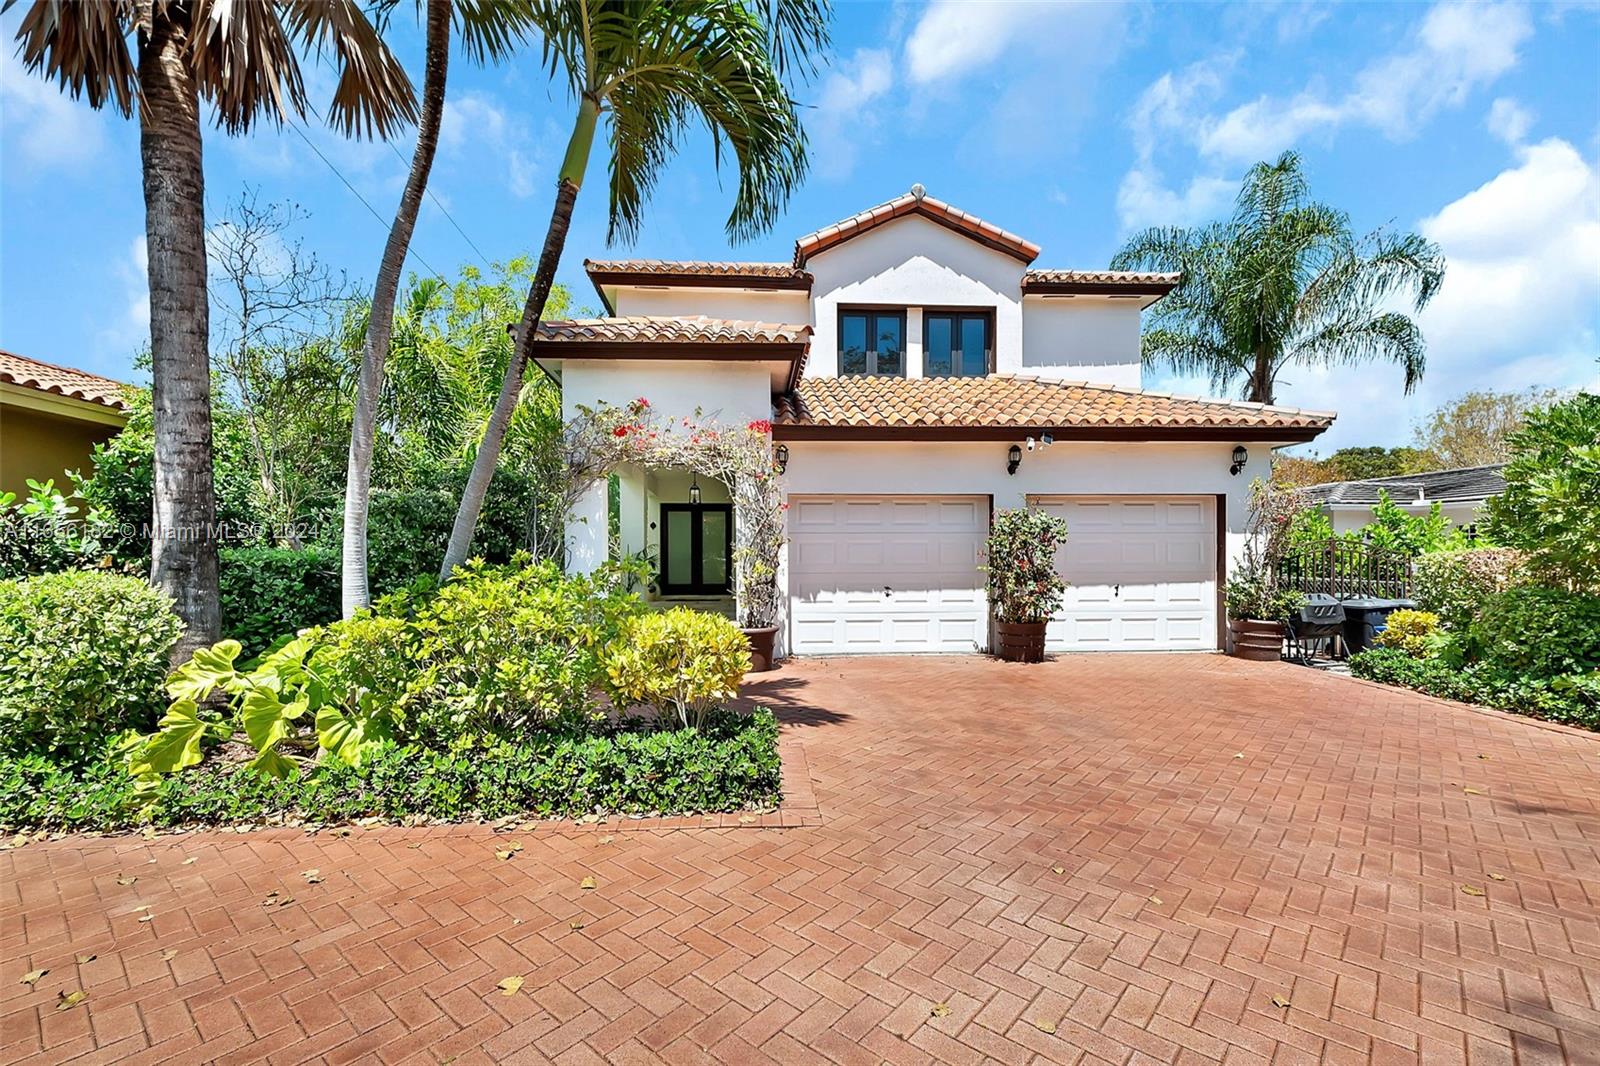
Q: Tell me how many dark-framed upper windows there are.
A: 2